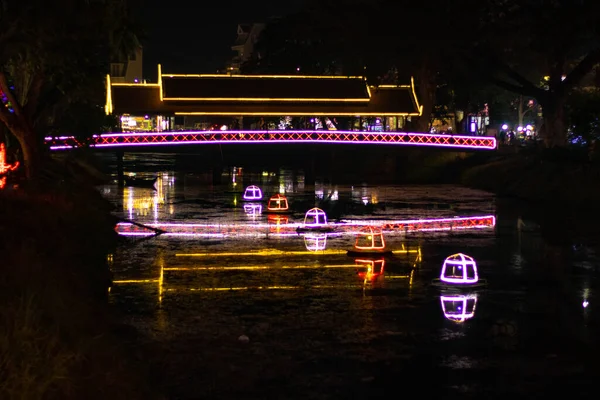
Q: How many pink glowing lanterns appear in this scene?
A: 3